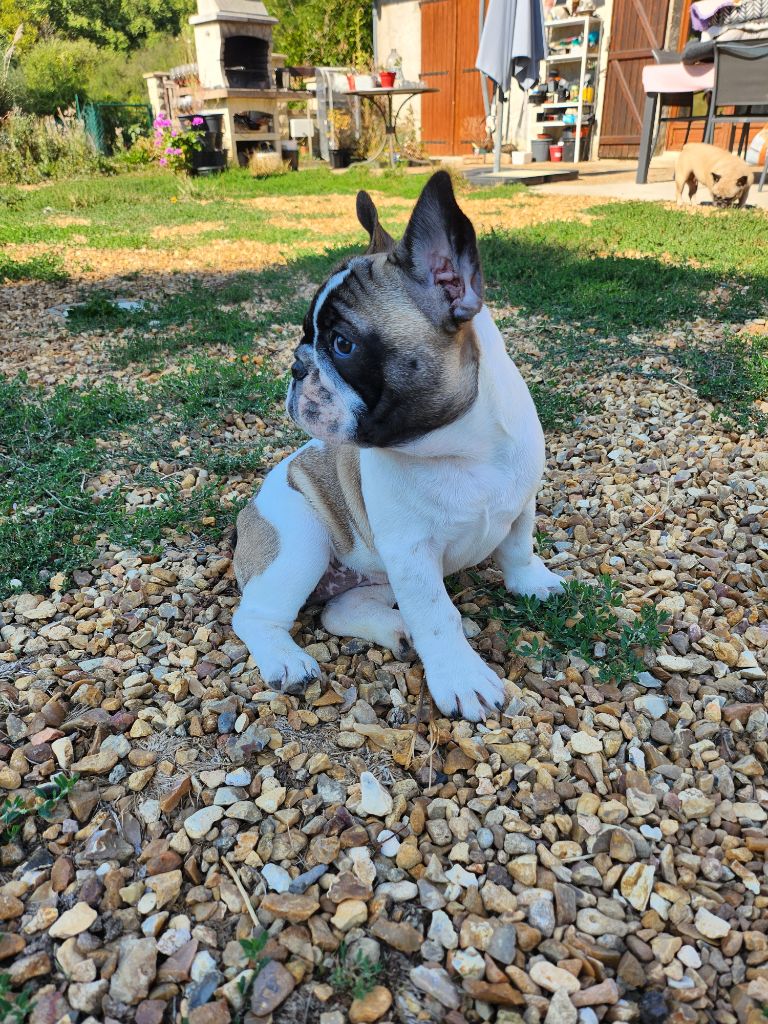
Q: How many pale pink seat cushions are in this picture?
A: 1